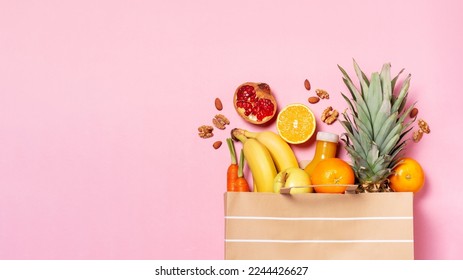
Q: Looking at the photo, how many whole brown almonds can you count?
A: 5